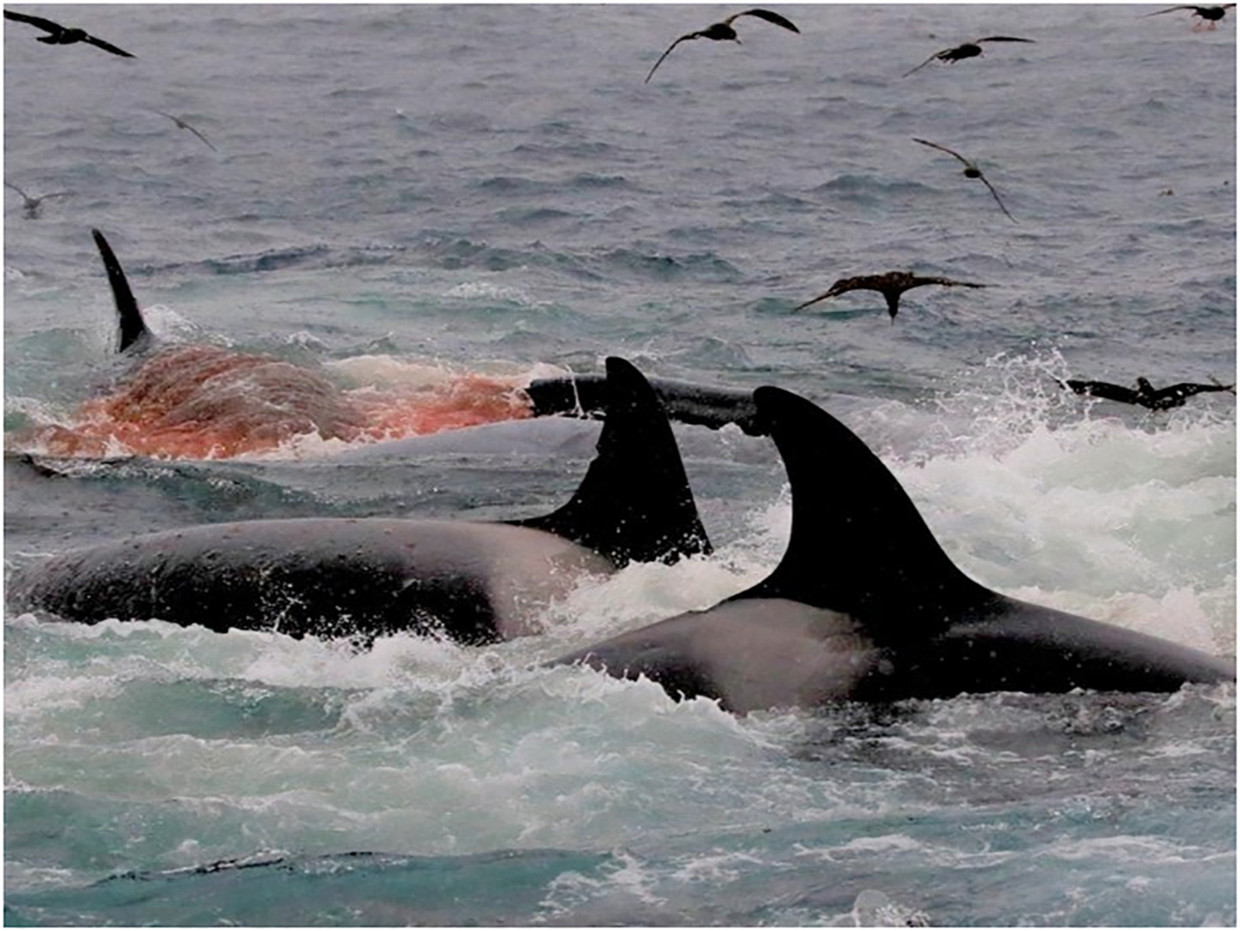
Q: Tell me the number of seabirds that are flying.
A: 9